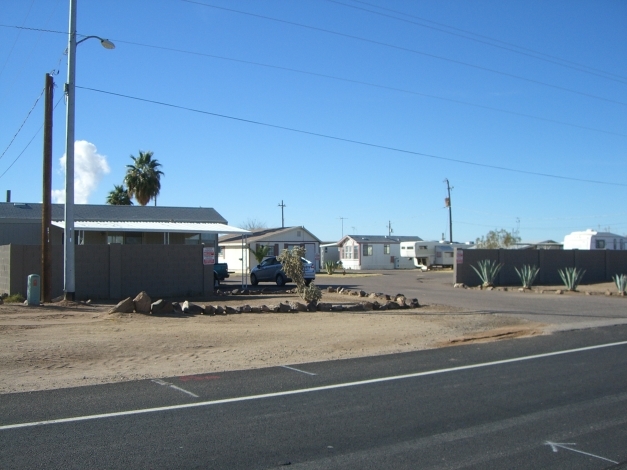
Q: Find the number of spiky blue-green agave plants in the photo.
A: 4